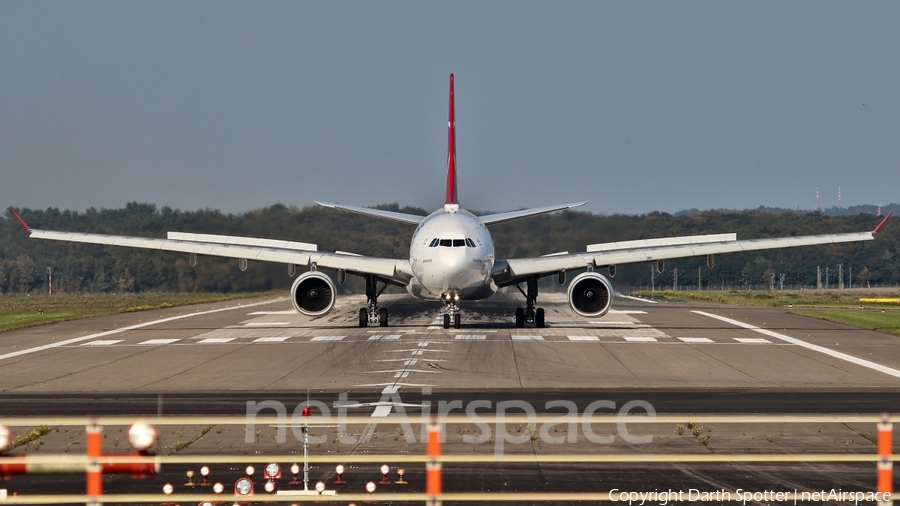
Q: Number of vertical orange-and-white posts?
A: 3